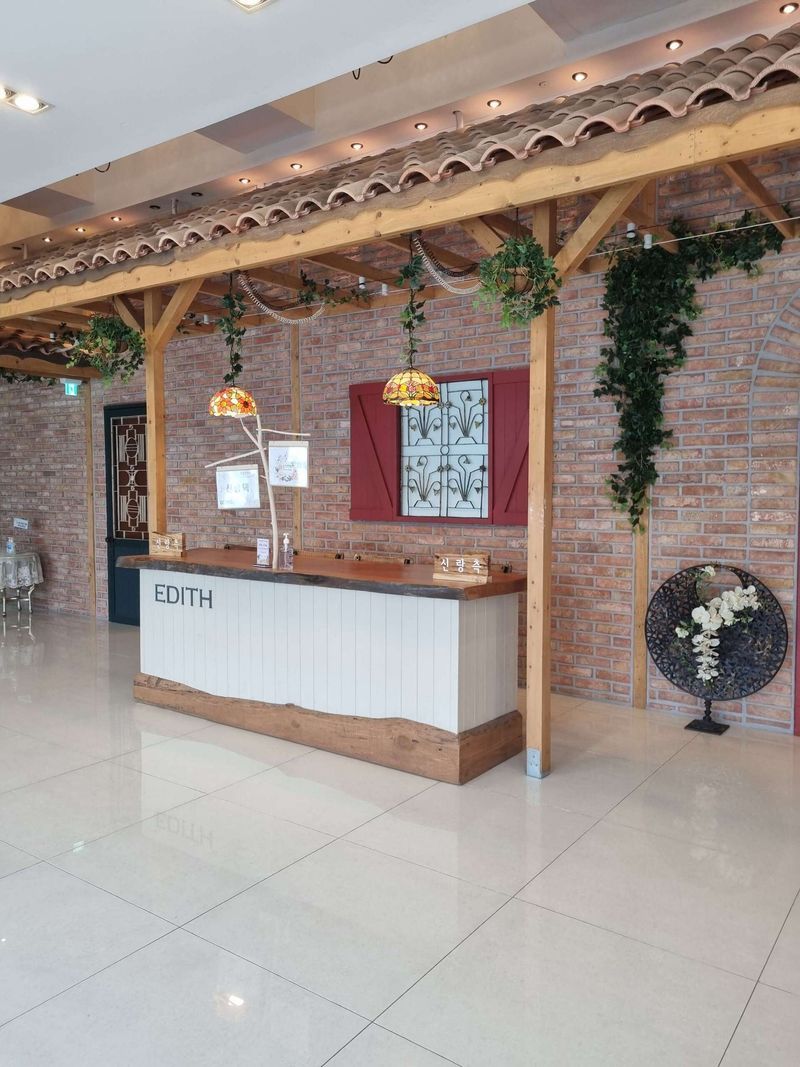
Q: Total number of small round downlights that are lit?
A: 11